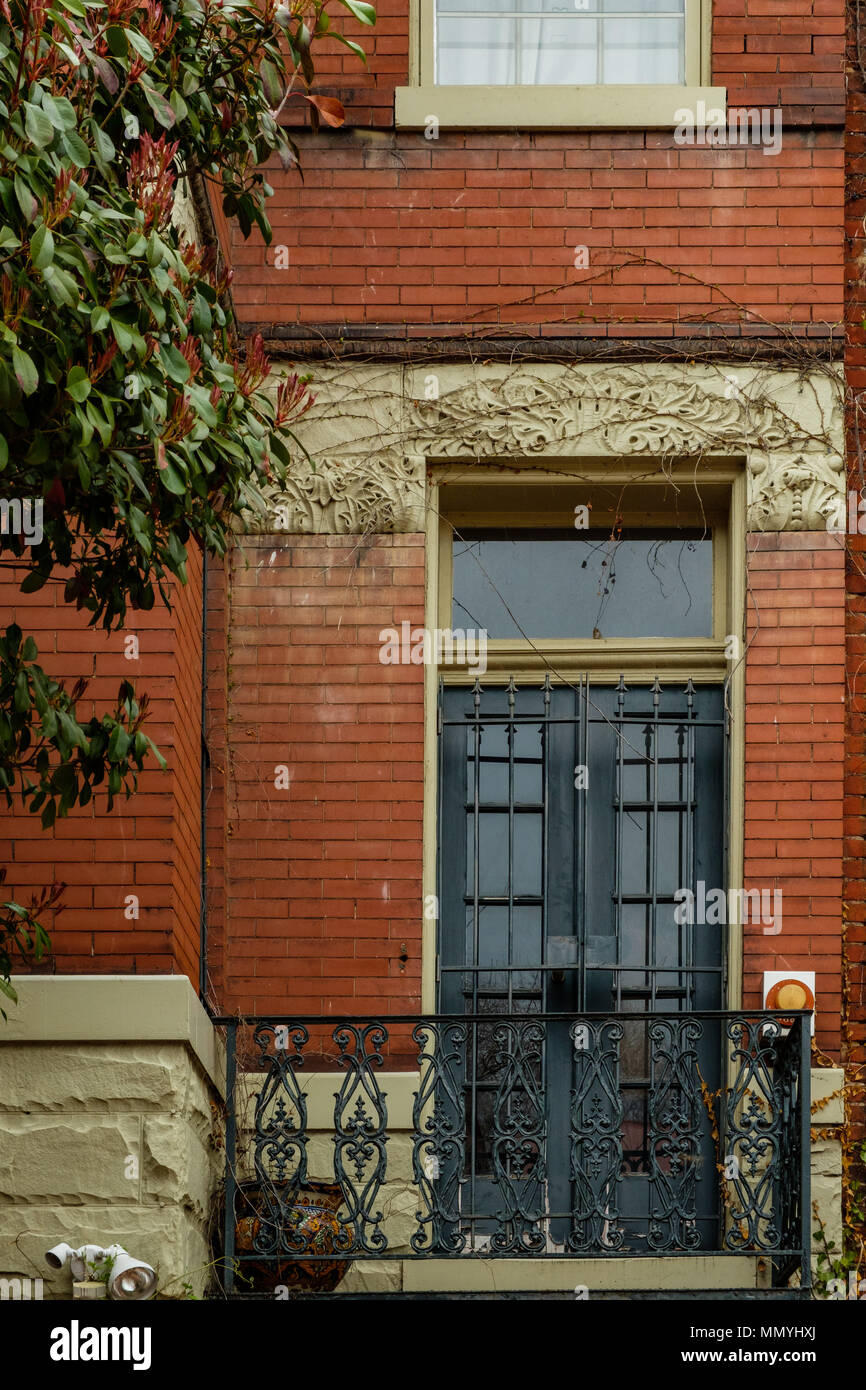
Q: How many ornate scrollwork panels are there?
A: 7